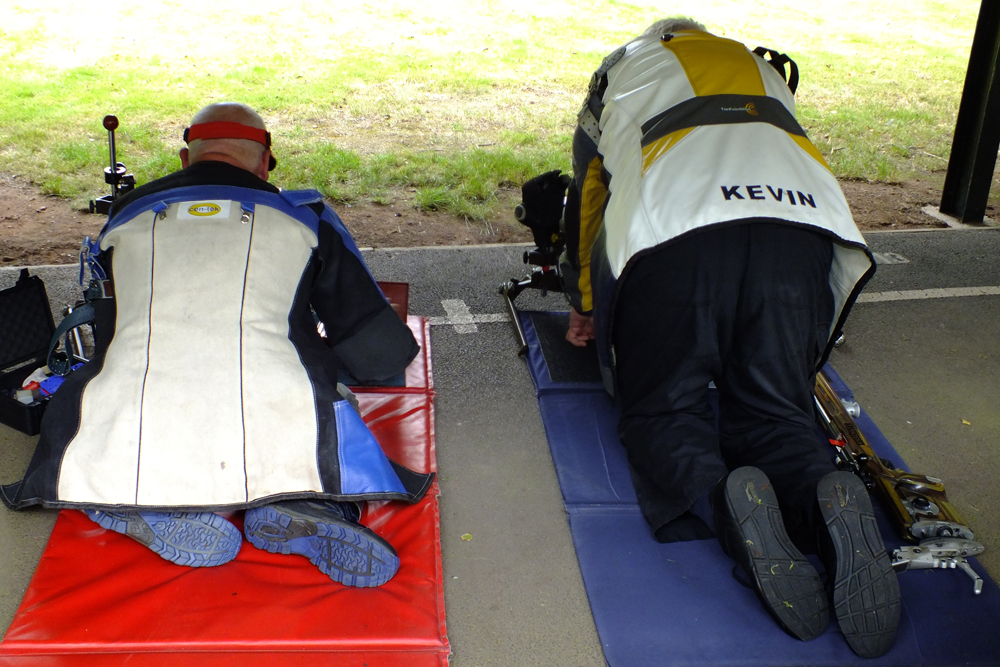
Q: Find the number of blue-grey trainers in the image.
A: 2